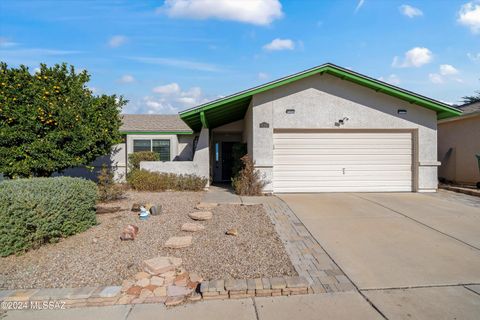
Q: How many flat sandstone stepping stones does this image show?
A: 5